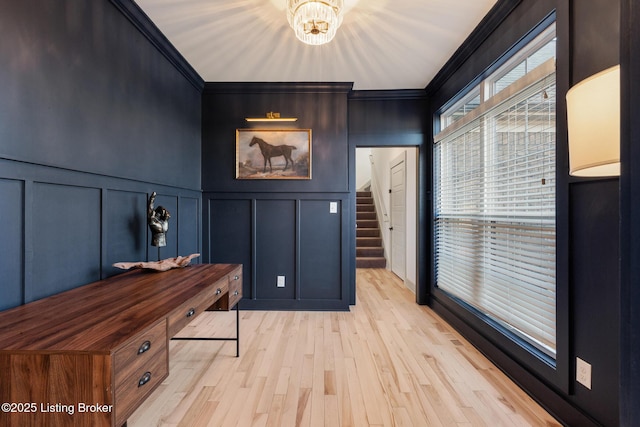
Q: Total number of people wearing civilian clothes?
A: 0